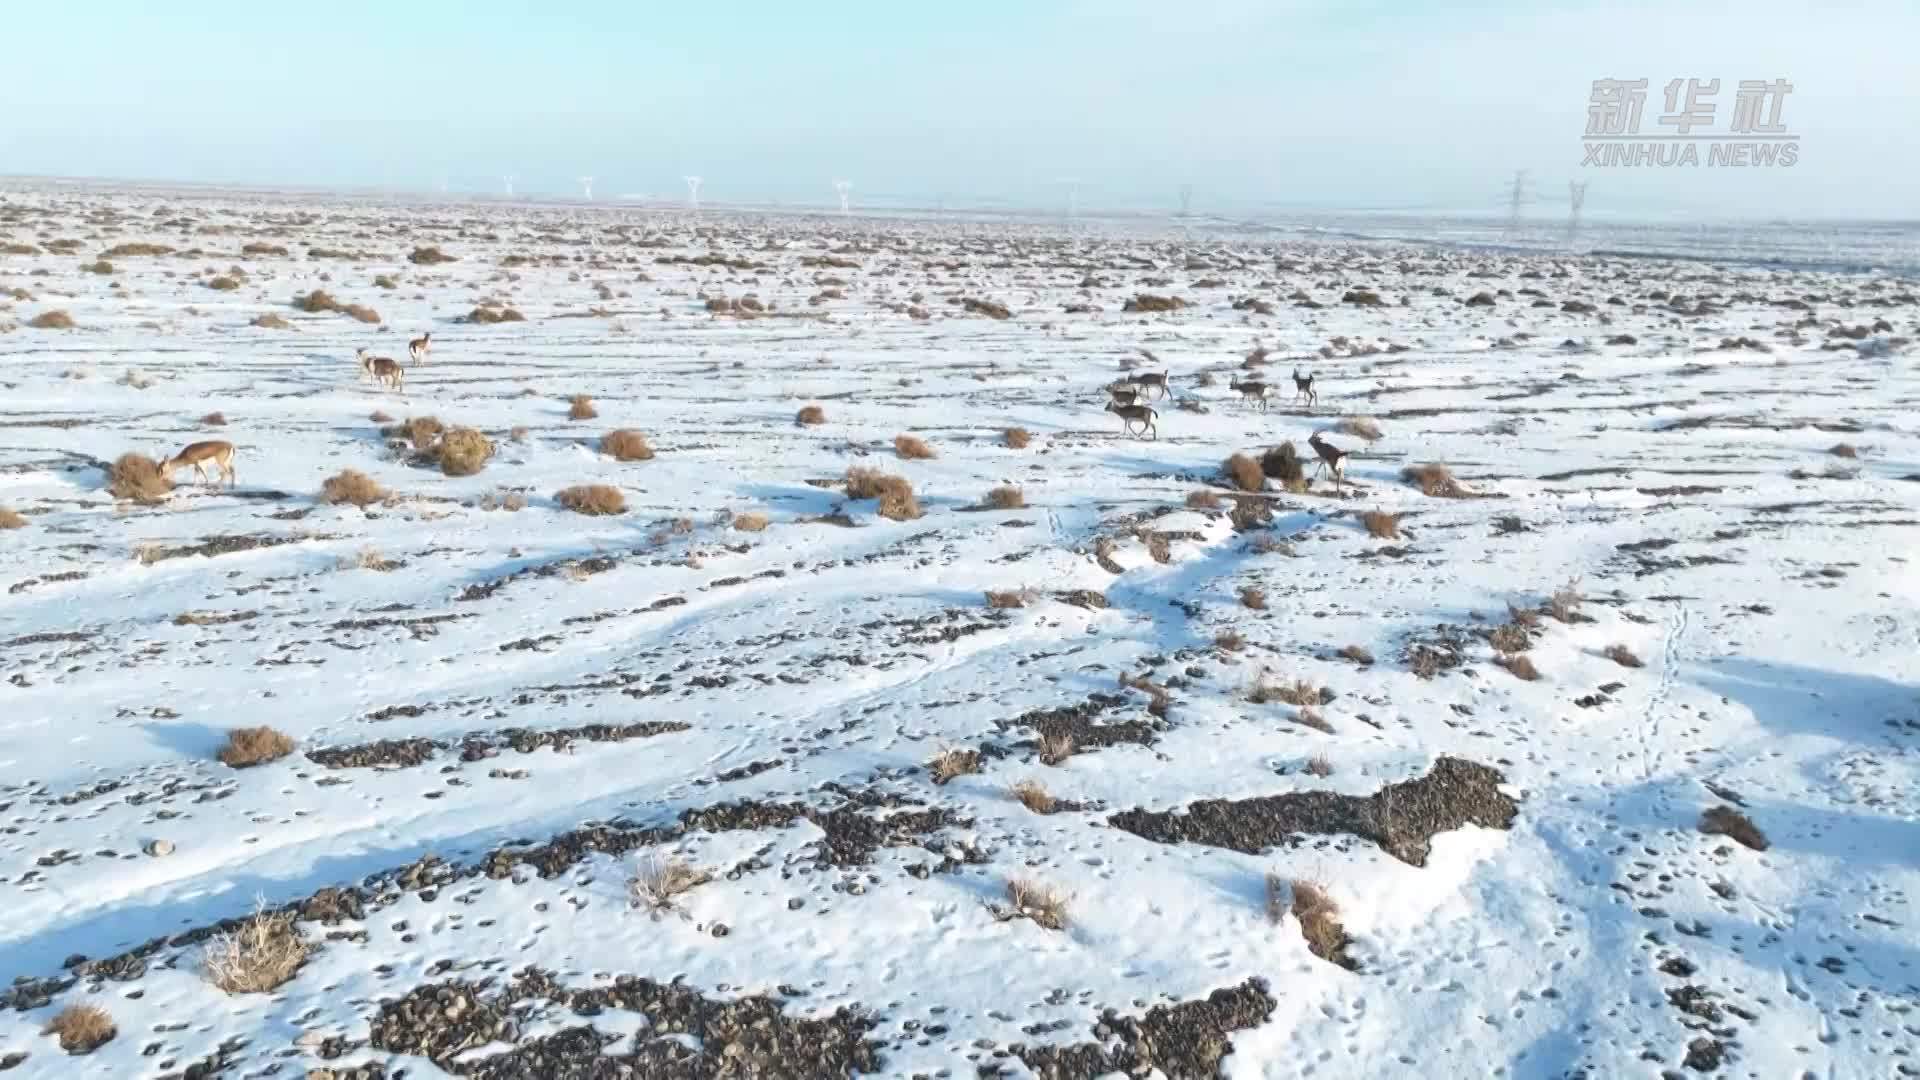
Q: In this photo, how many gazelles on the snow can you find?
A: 9